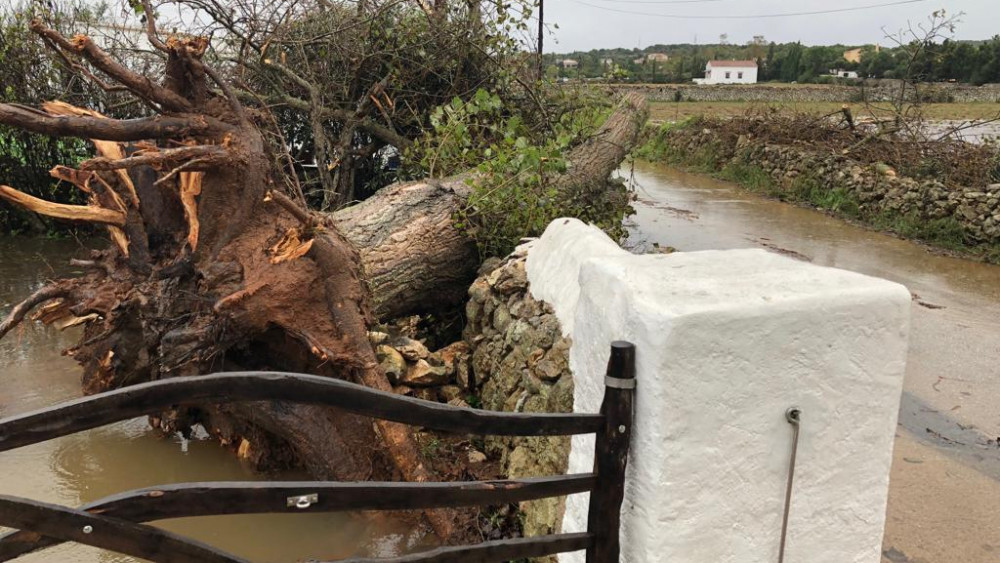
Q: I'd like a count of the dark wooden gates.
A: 1